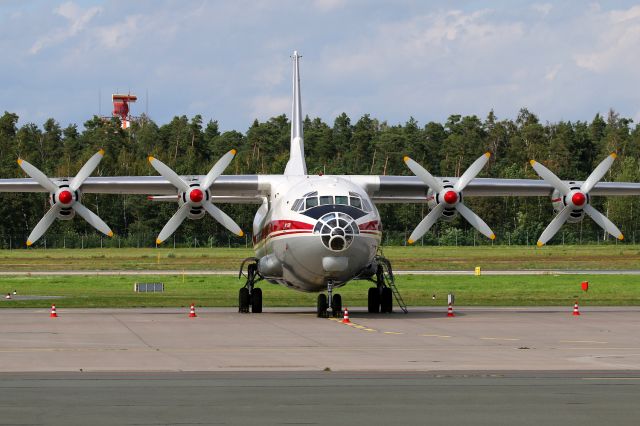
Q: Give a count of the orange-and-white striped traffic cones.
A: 5